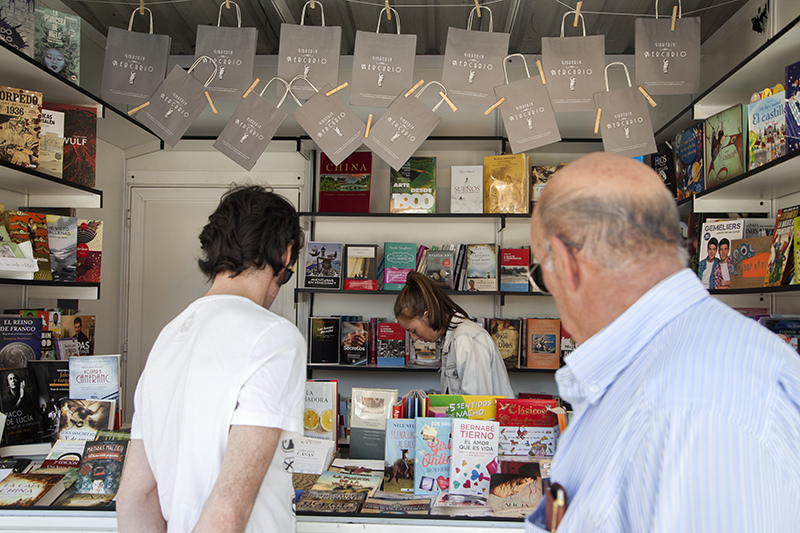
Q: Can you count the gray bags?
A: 13